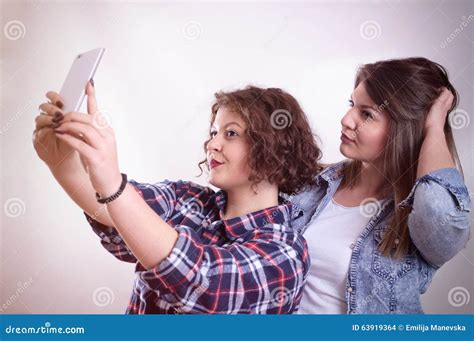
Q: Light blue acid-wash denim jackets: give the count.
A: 1